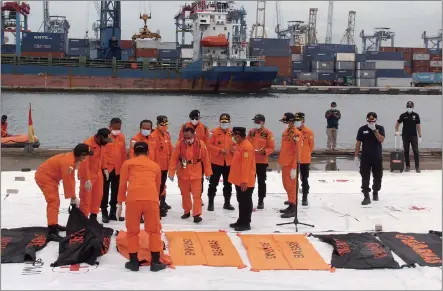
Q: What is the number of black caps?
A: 12